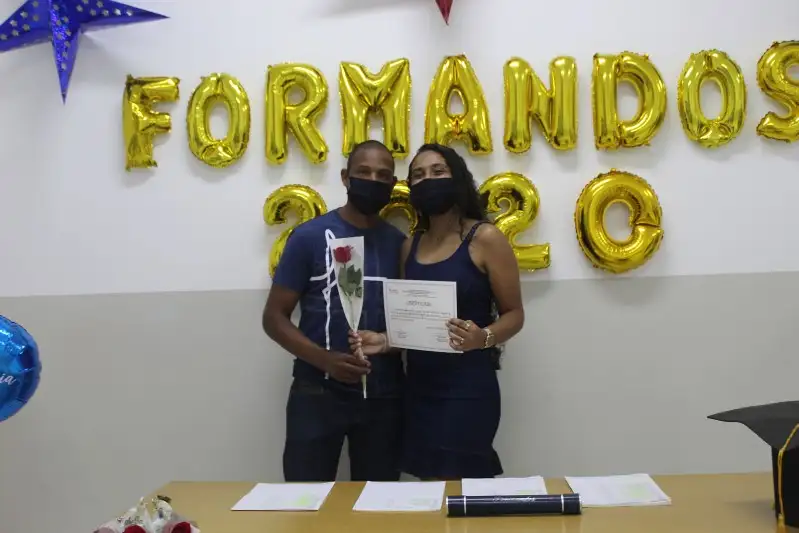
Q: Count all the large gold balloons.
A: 13